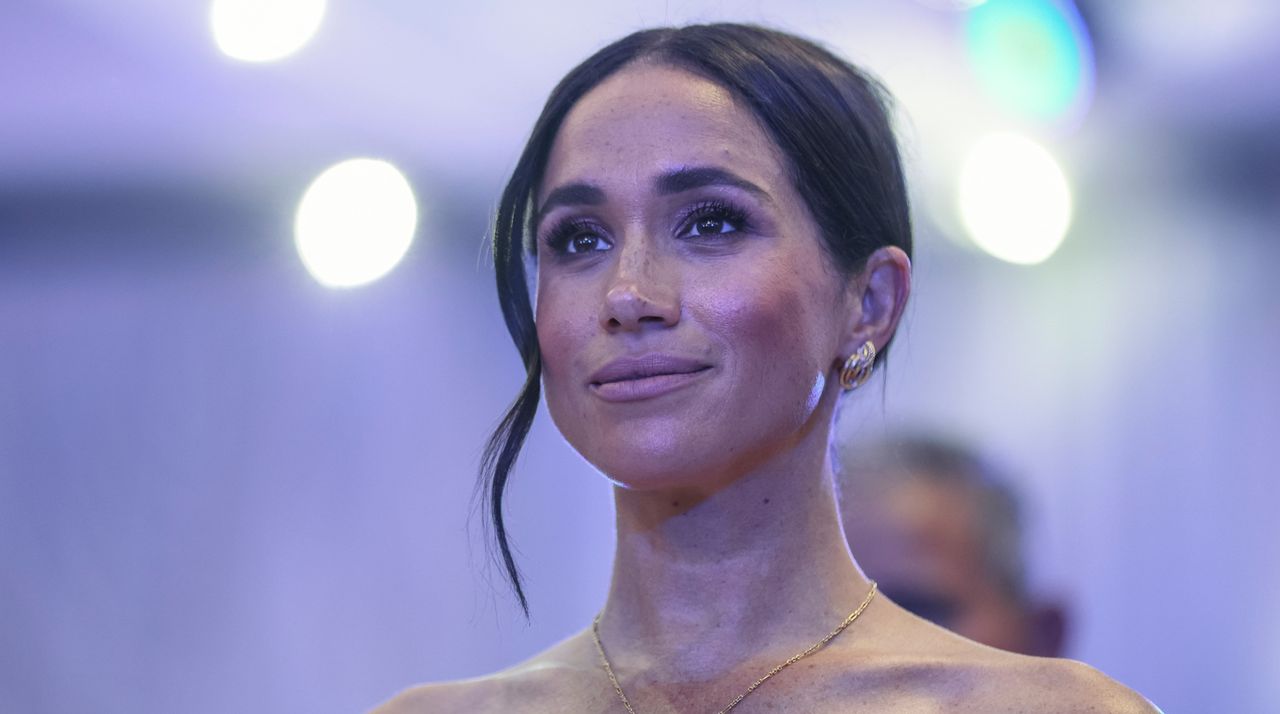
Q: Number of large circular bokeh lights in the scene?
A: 4